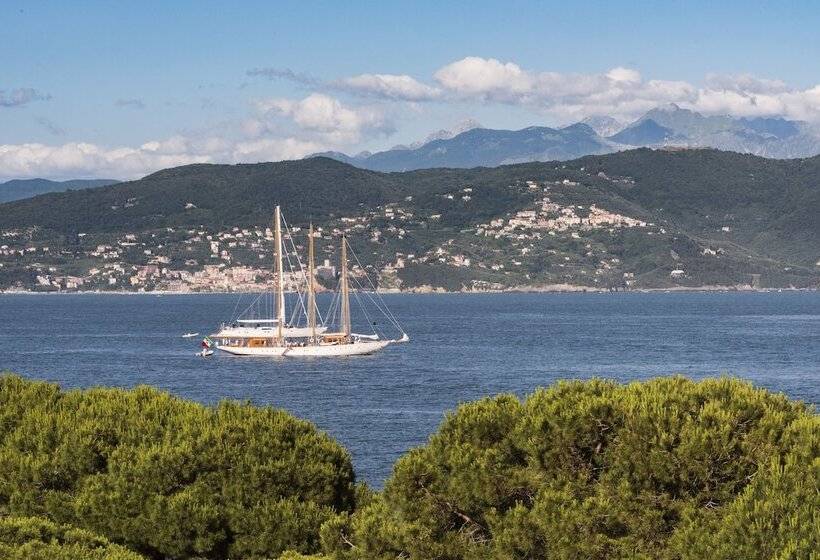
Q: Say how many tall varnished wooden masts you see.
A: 3